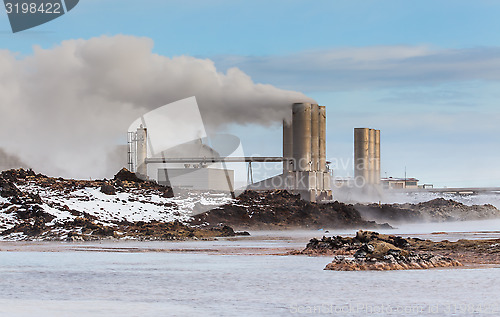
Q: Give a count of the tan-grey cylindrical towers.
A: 7